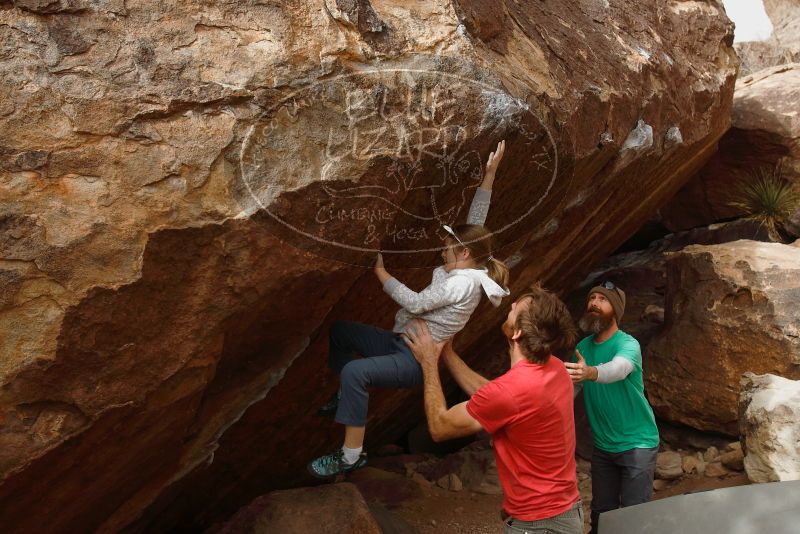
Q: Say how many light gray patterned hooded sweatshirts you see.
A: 1